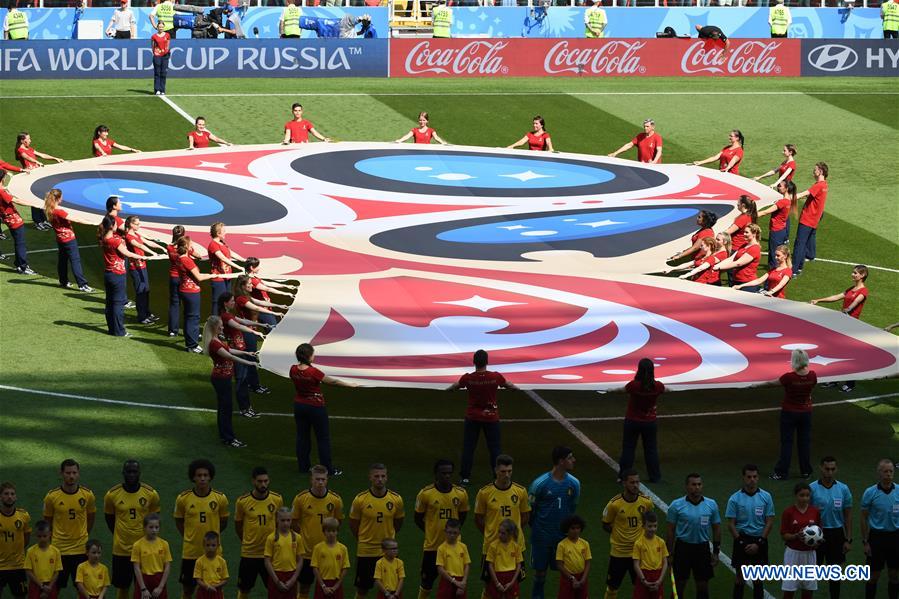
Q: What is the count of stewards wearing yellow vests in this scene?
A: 7